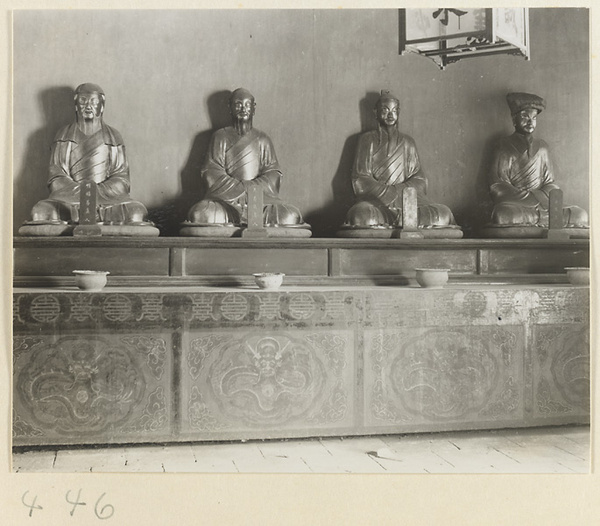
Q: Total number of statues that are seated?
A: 4